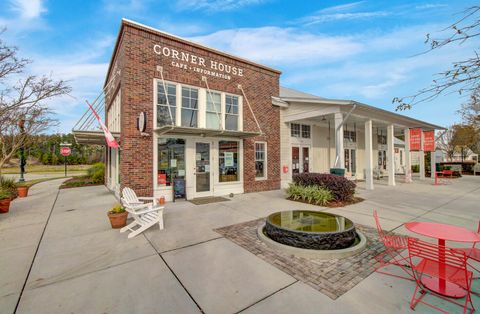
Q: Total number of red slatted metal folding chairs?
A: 3